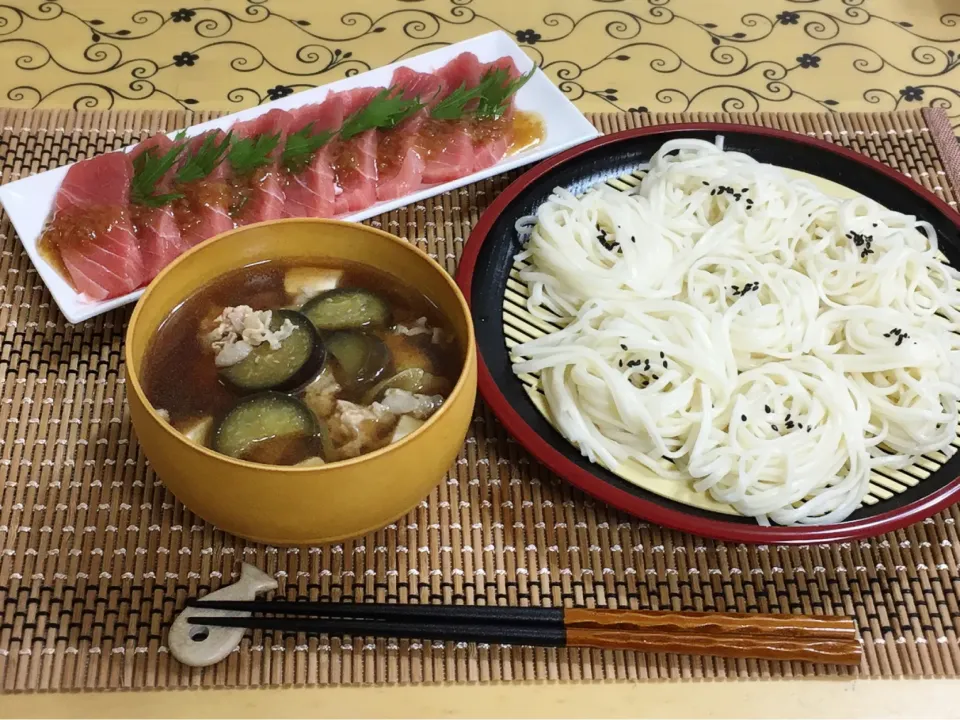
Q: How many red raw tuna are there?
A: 9